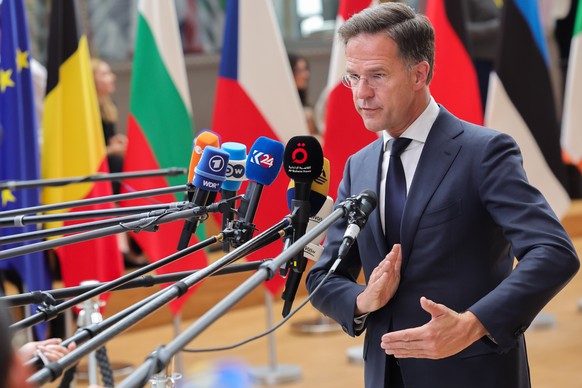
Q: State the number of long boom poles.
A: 10